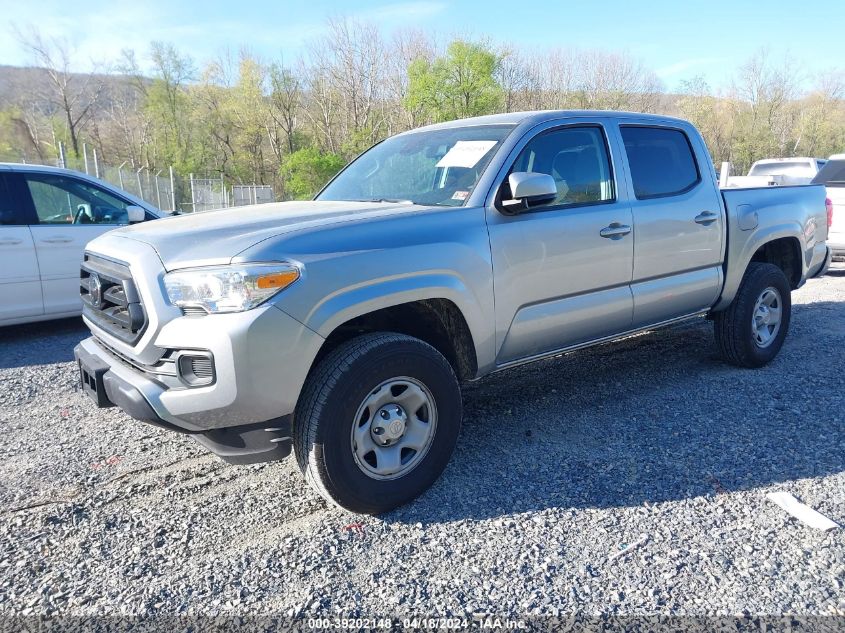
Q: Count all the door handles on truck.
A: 2